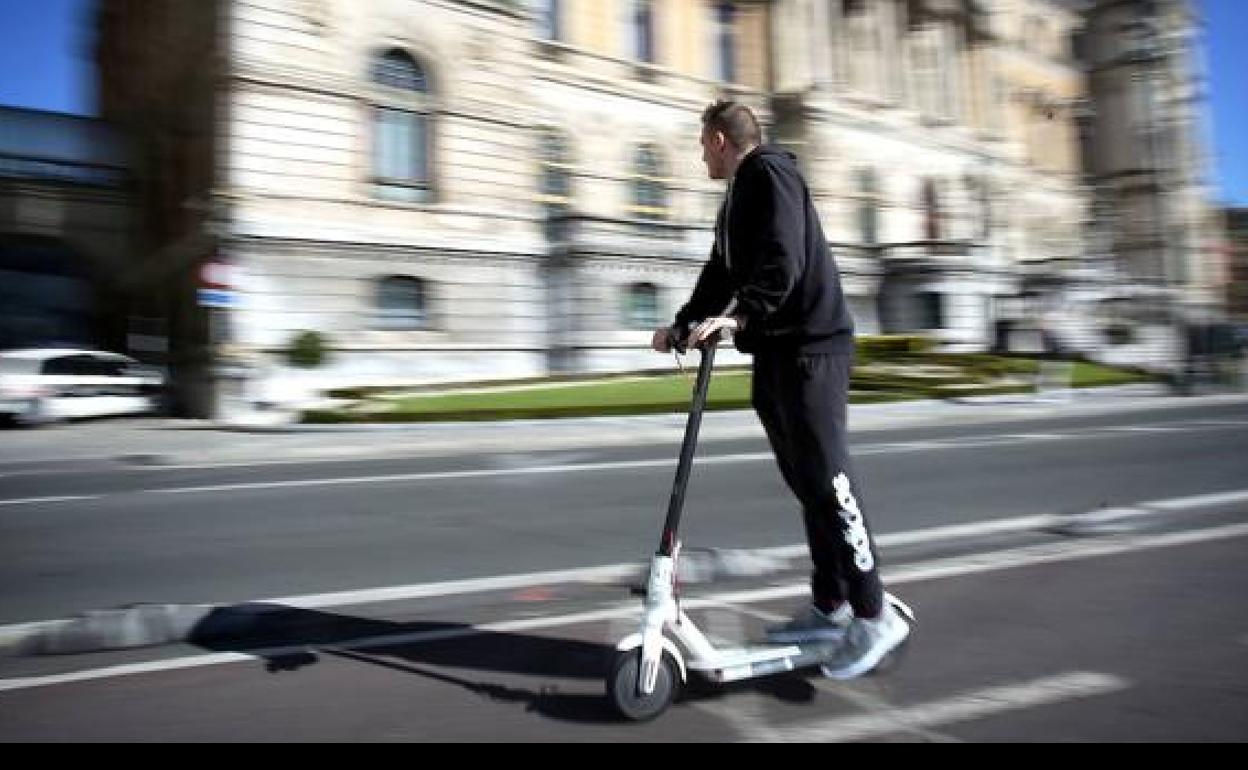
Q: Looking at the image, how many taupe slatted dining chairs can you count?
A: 0